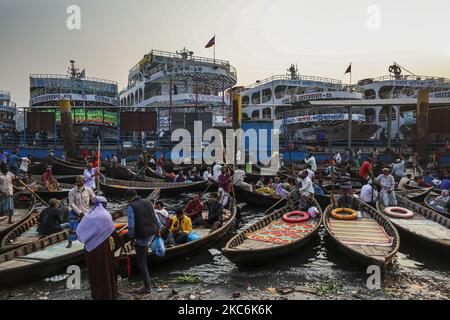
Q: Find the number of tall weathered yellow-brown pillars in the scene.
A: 3